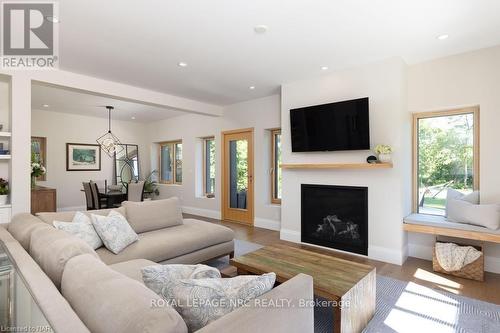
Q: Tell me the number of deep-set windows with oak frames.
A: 5